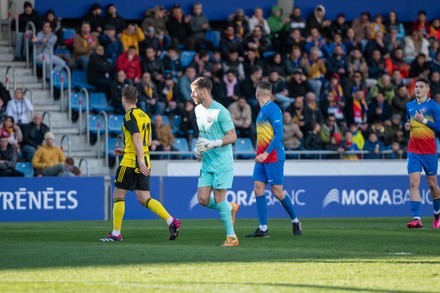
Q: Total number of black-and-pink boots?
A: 2